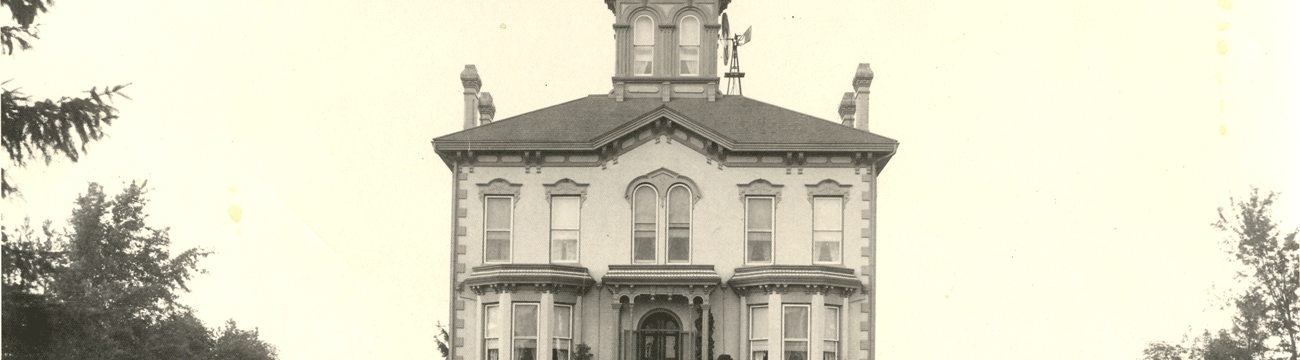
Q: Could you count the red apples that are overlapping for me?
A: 0